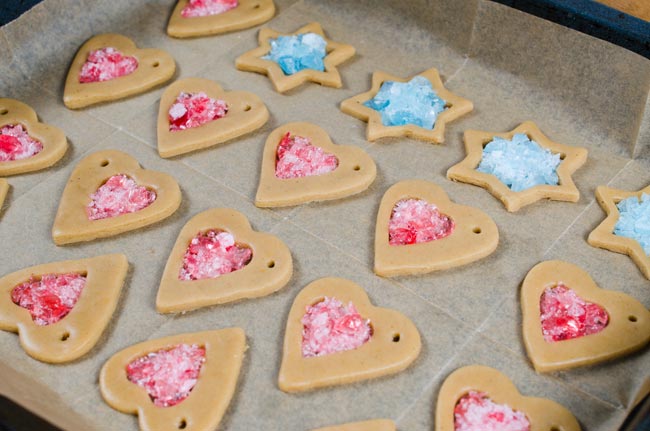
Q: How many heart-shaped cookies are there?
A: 13